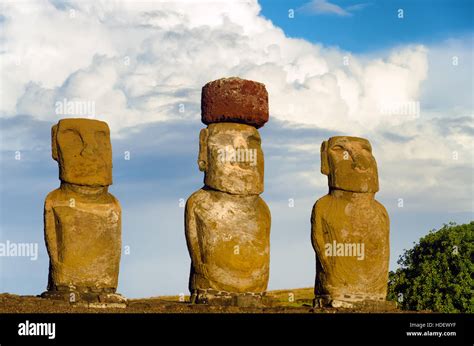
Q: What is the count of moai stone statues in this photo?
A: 3